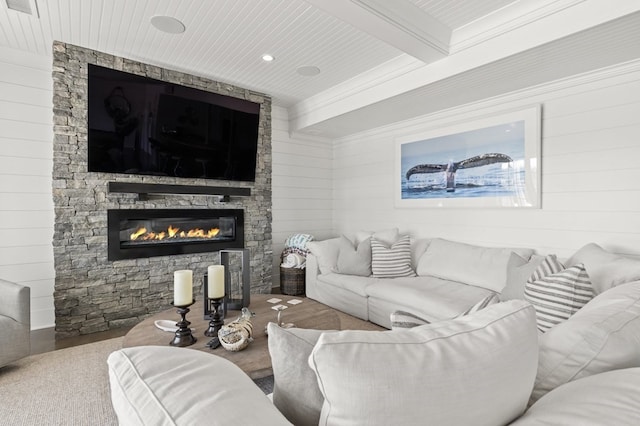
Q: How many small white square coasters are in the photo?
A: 3